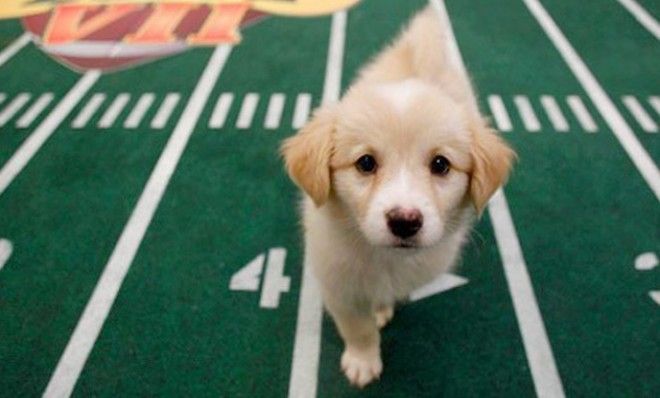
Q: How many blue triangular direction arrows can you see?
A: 0